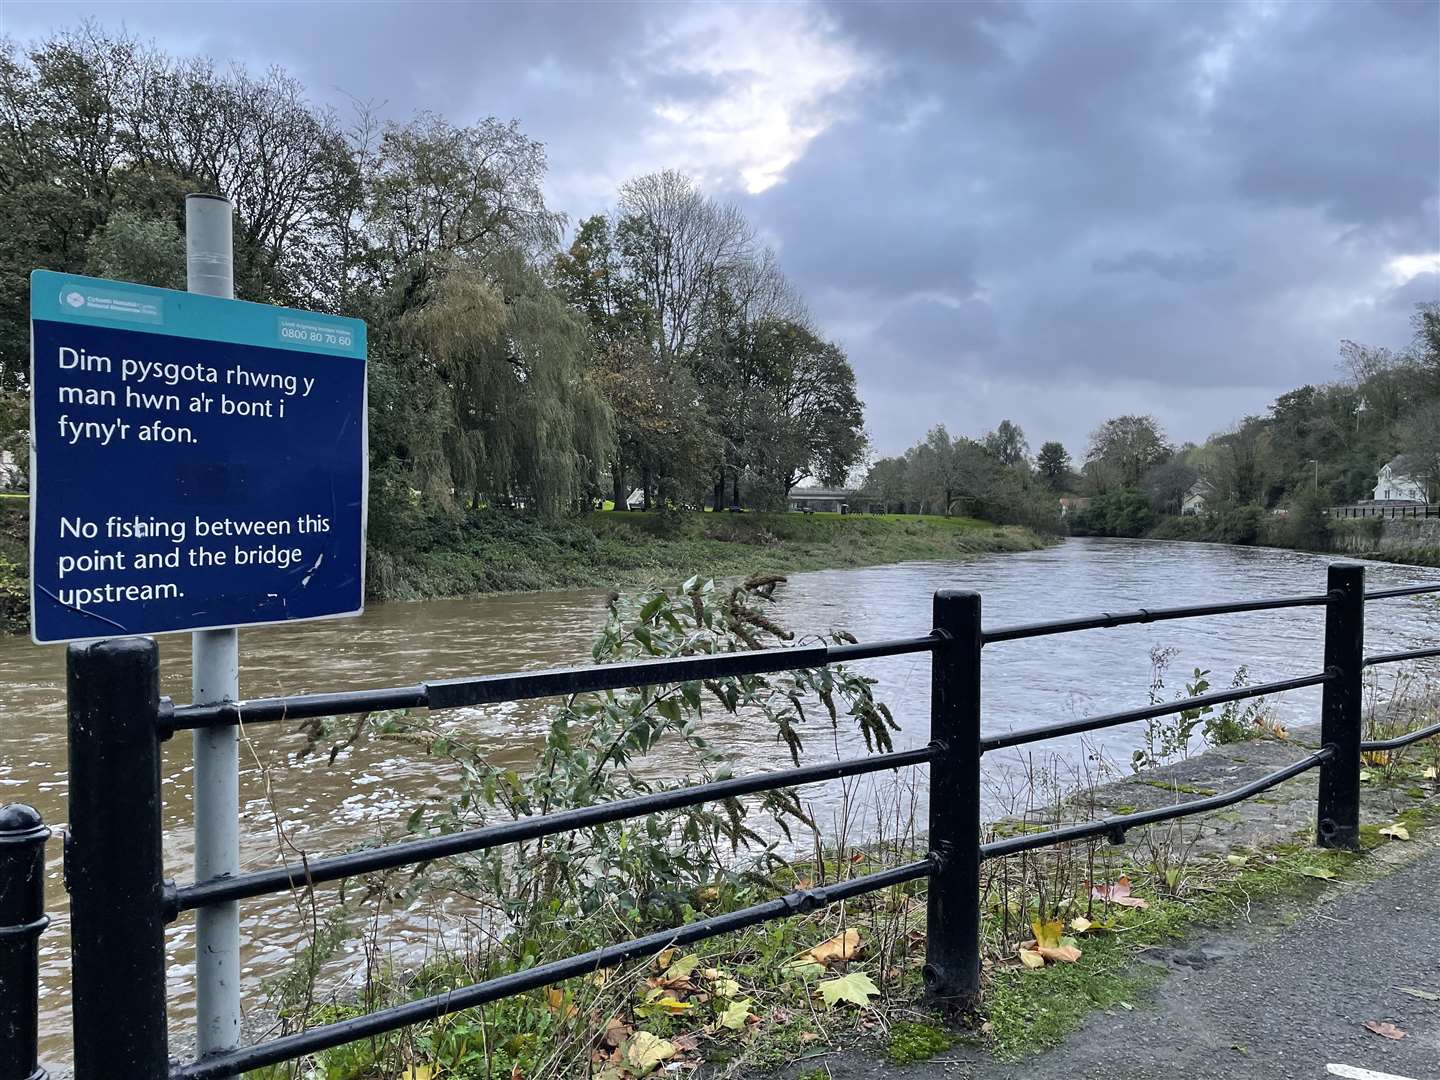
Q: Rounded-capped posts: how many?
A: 1